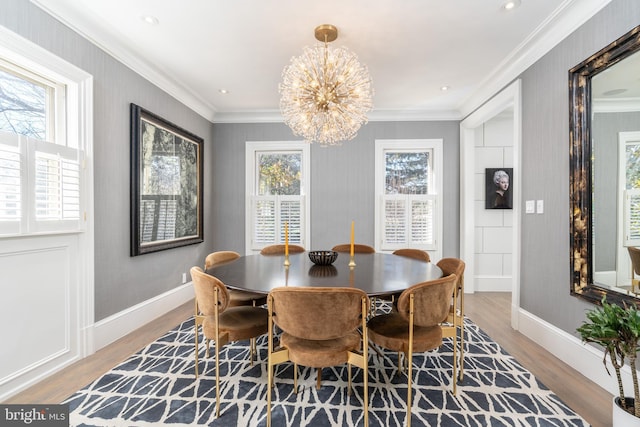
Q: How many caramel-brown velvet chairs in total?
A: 8